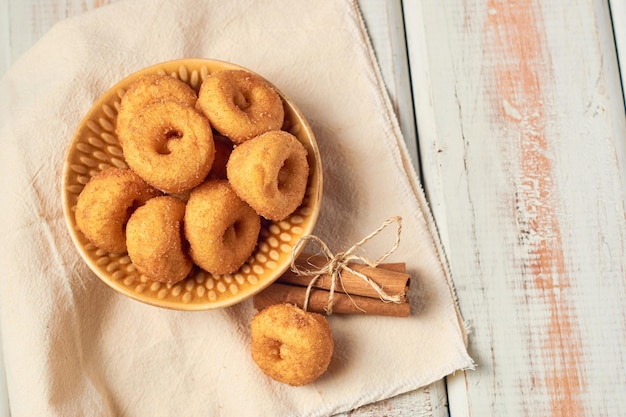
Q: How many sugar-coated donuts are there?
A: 8